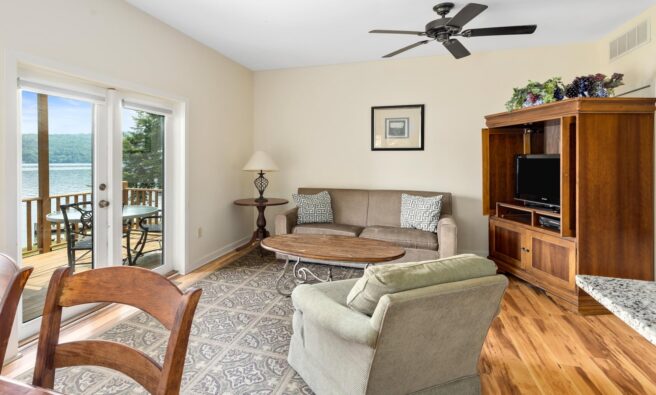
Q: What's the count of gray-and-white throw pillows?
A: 2